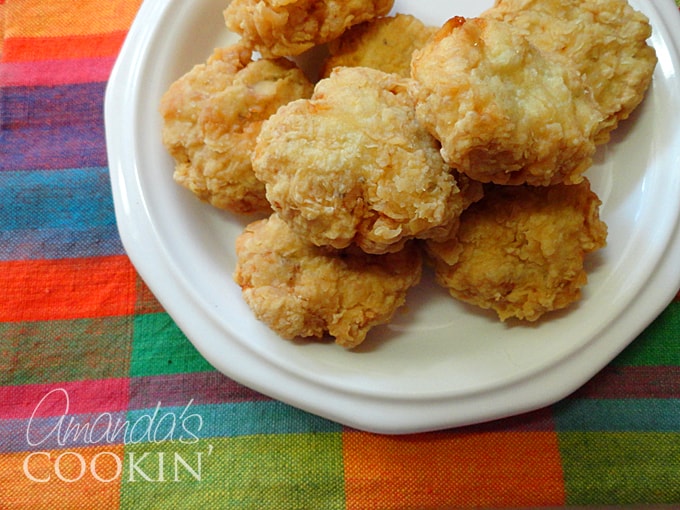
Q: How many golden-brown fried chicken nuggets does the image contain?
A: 8